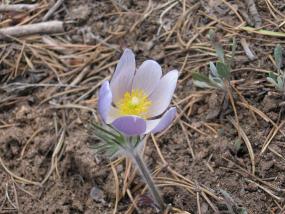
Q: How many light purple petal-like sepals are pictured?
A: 6